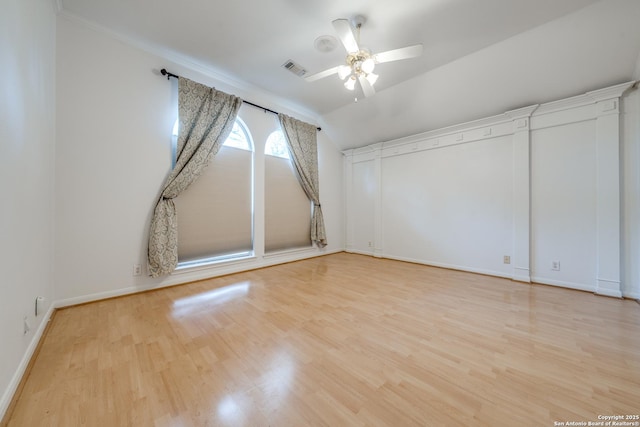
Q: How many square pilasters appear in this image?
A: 4